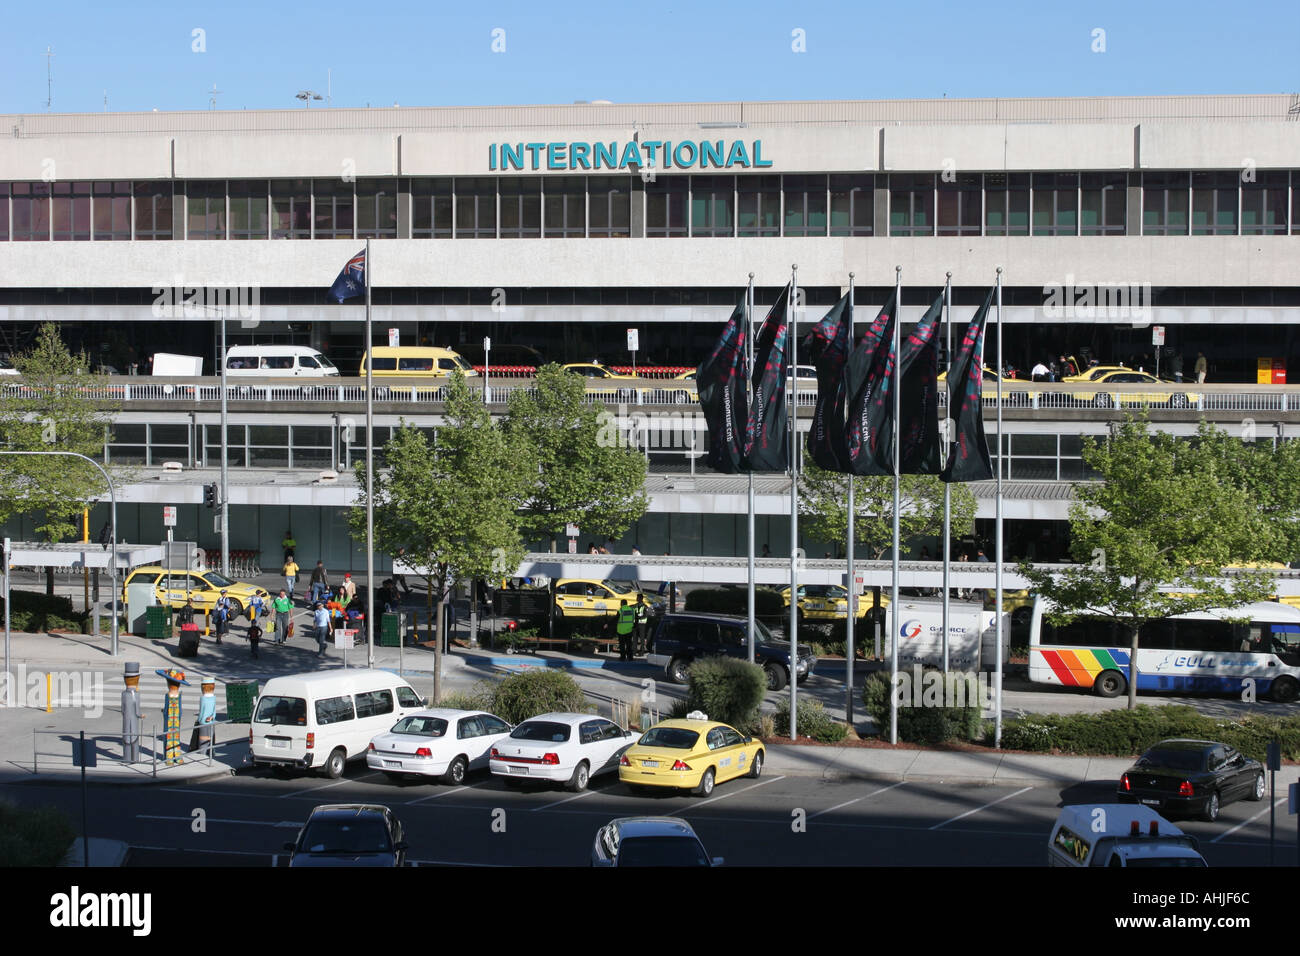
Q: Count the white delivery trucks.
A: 1